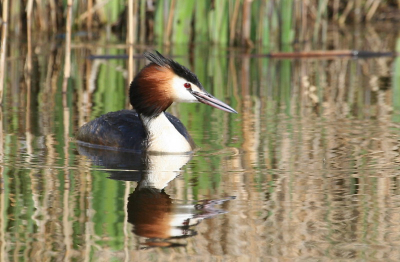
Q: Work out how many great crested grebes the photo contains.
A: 1